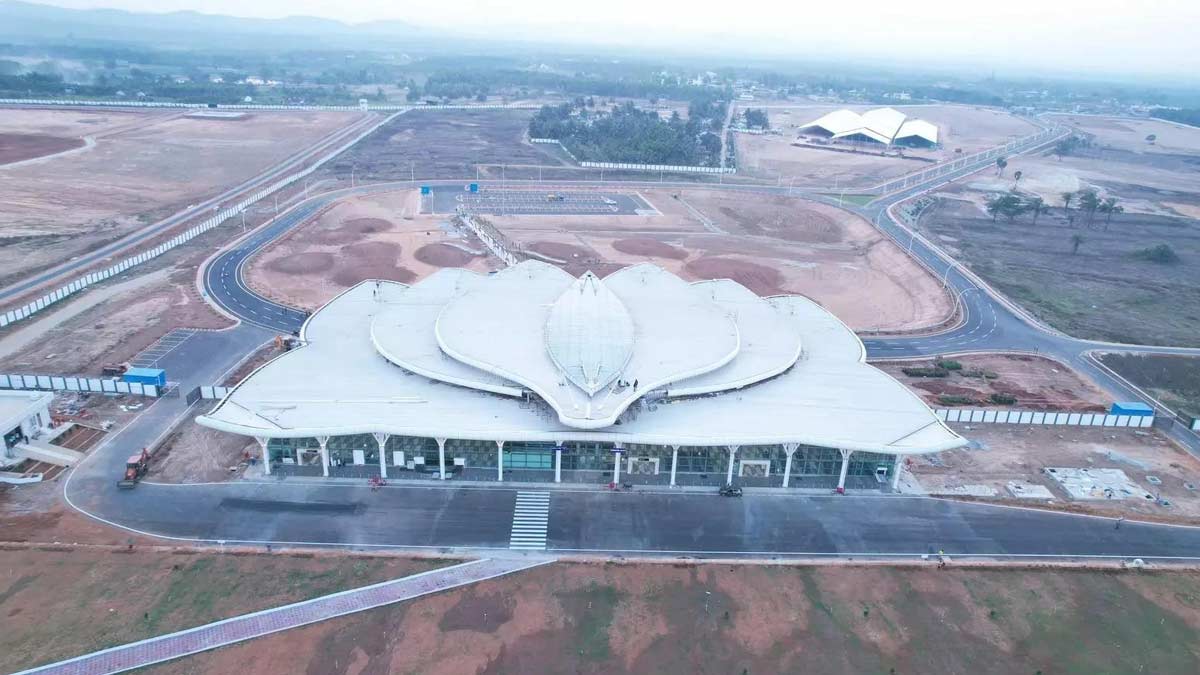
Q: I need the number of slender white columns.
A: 12